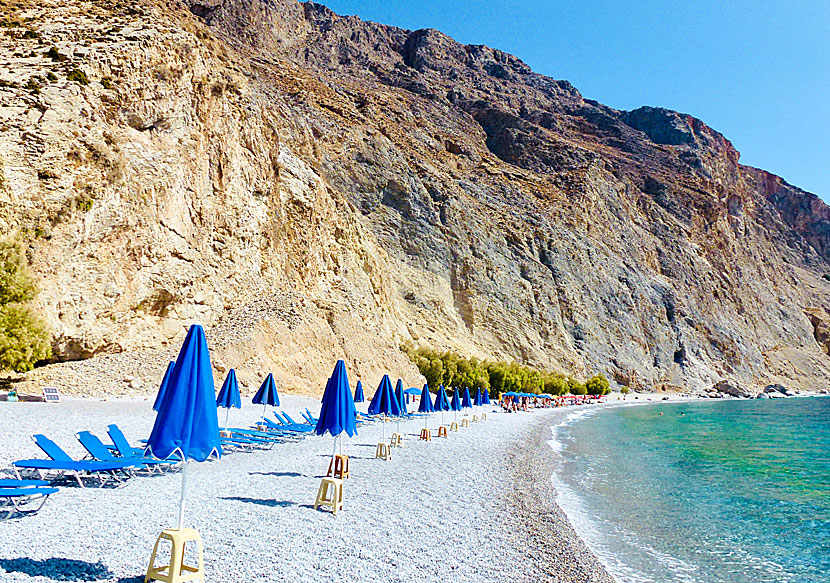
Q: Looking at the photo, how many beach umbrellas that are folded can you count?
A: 15